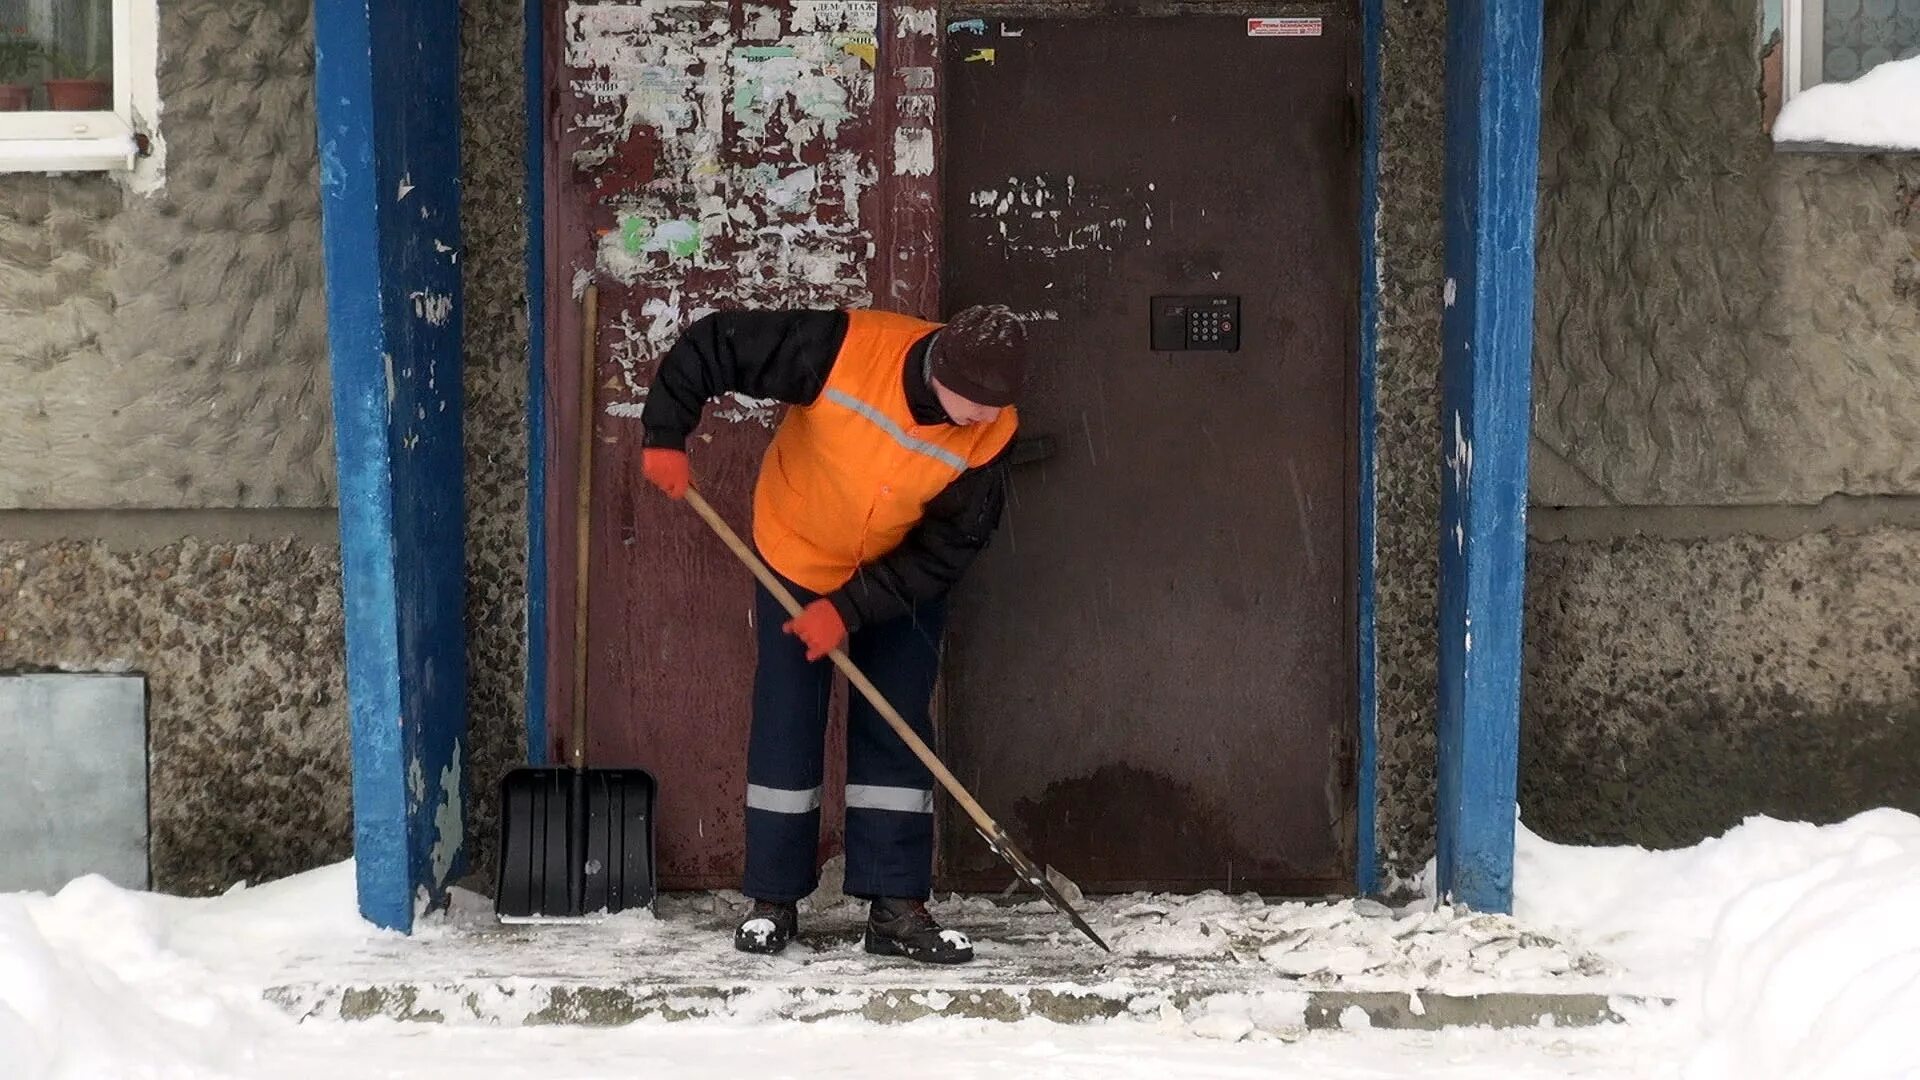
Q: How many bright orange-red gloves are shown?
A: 2